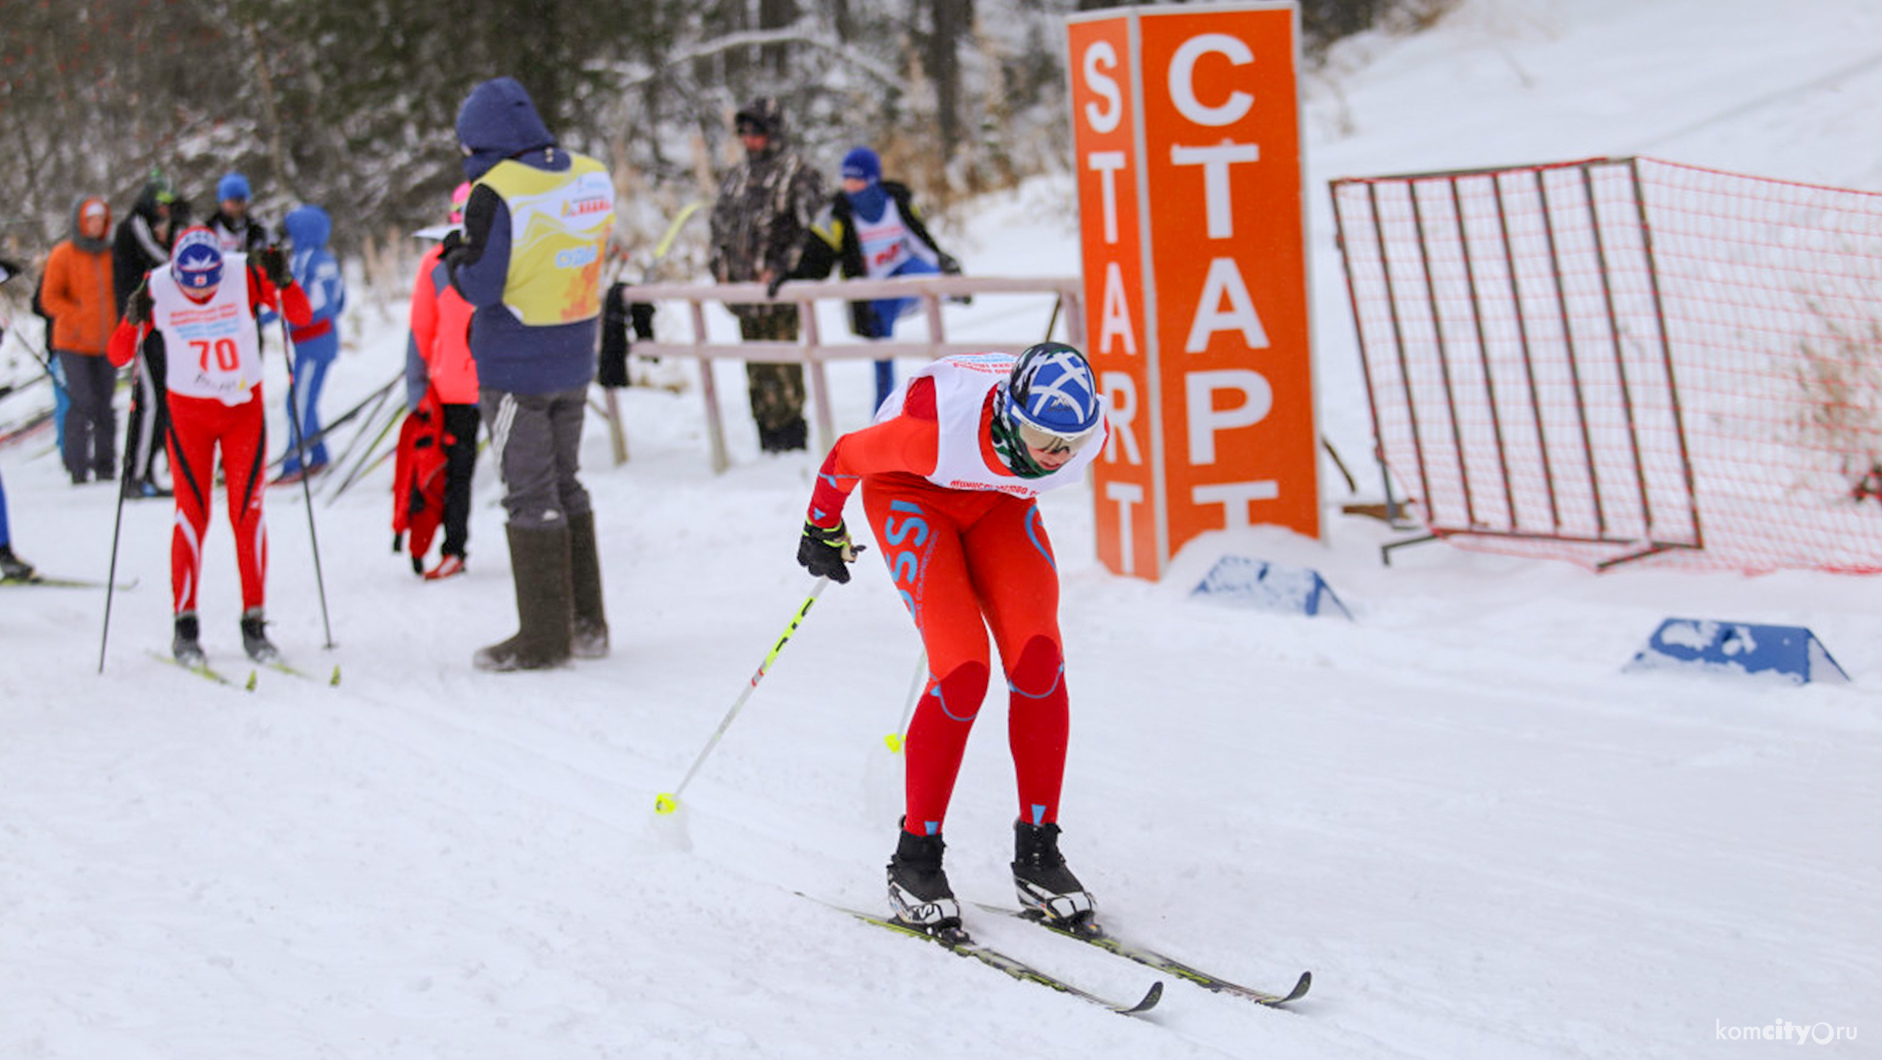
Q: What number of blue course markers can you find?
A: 2